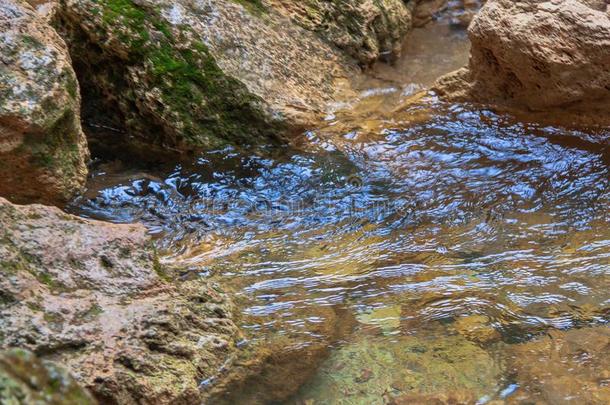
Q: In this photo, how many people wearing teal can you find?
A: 0